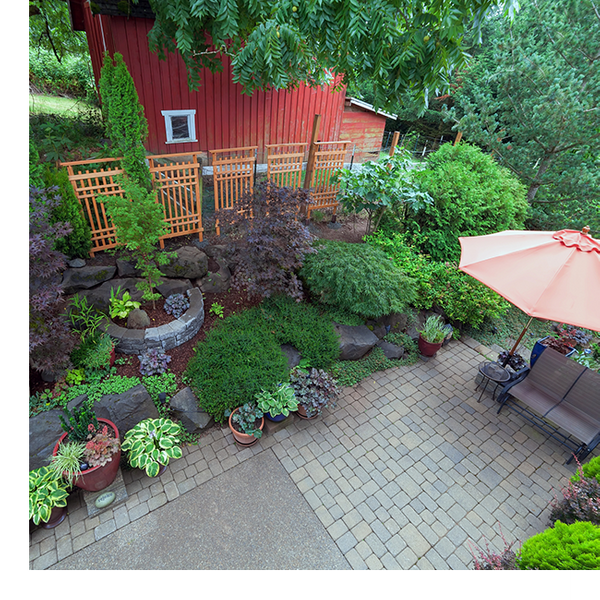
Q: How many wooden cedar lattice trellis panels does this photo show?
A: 5